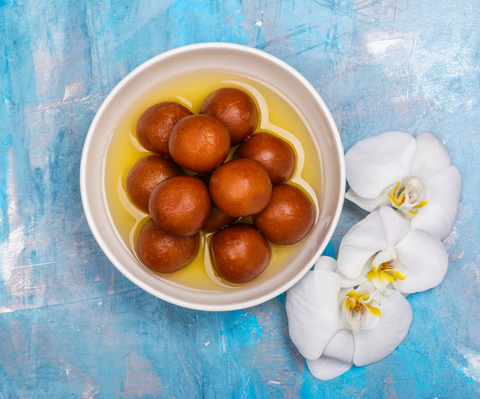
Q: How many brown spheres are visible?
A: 11